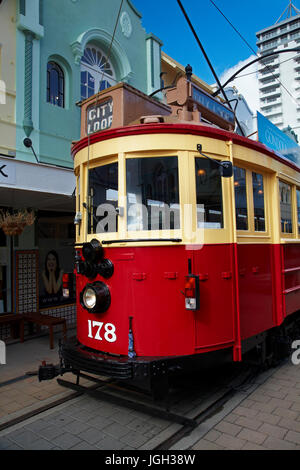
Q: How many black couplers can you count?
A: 1